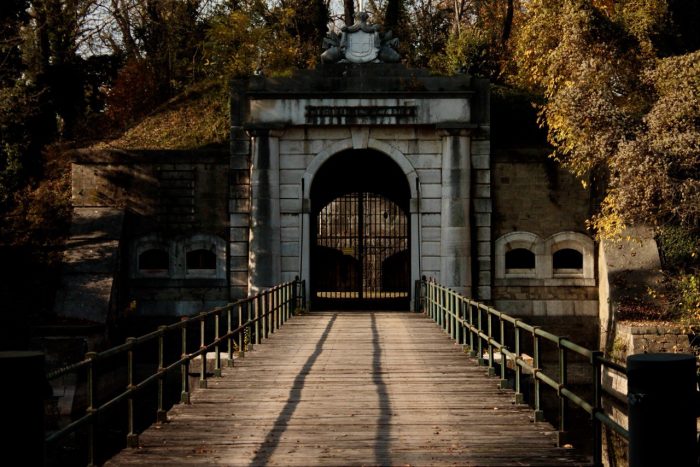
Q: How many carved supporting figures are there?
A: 2